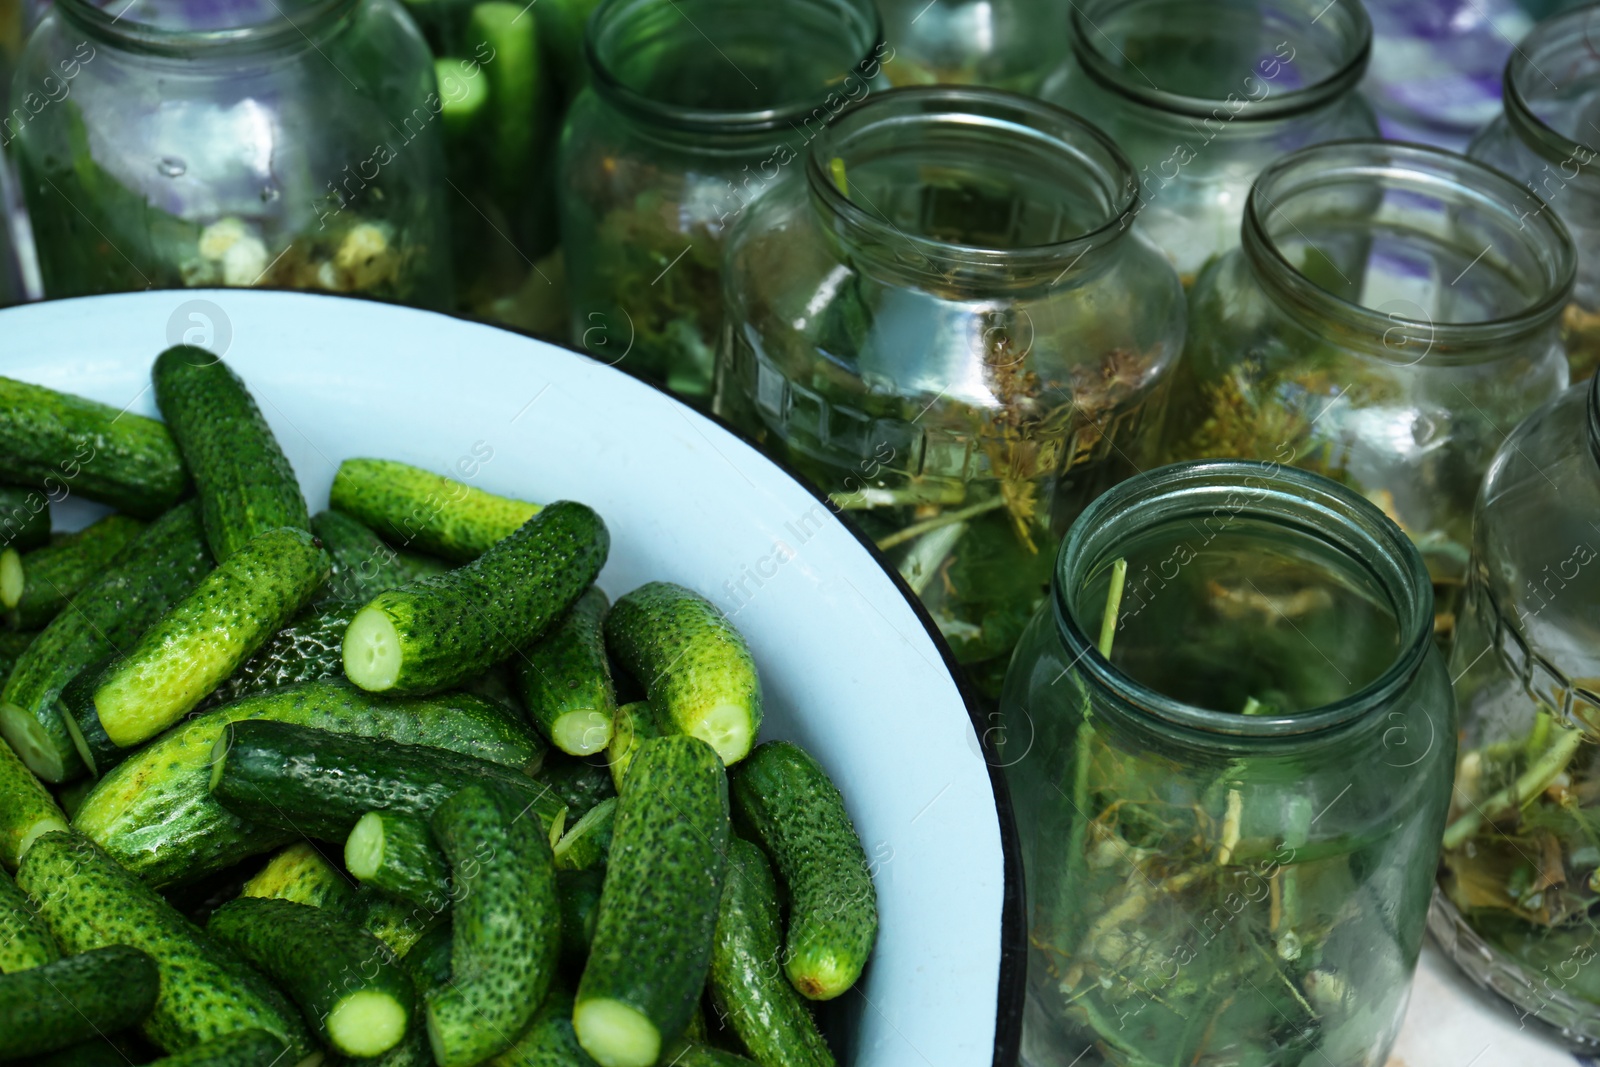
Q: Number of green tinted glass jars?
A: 2